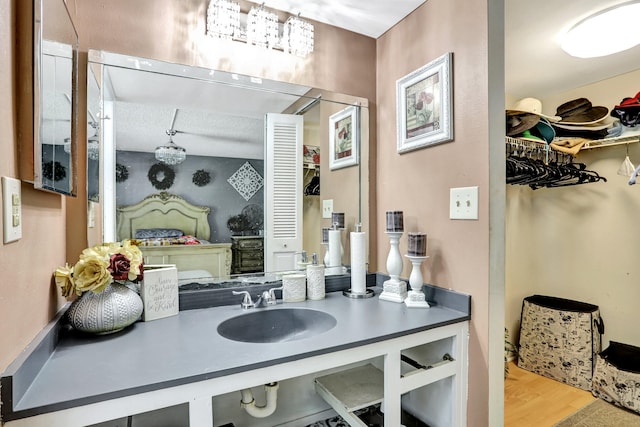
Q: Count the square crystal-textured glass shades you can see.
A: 3